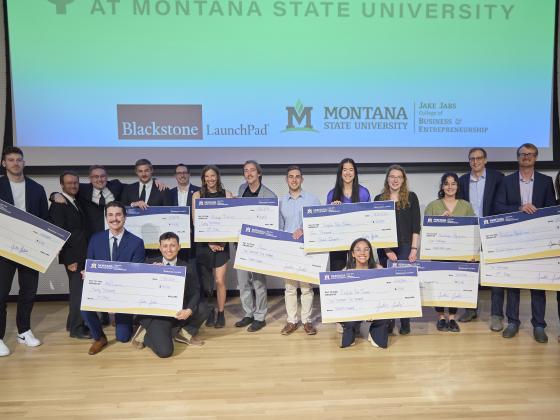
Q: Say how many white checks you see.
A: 11